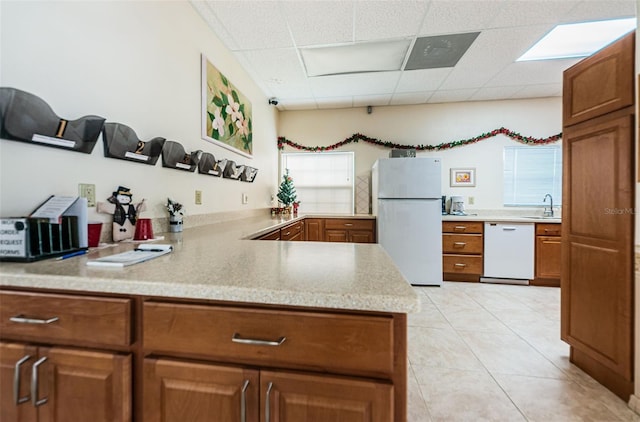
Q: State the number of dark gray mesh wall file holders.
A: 6